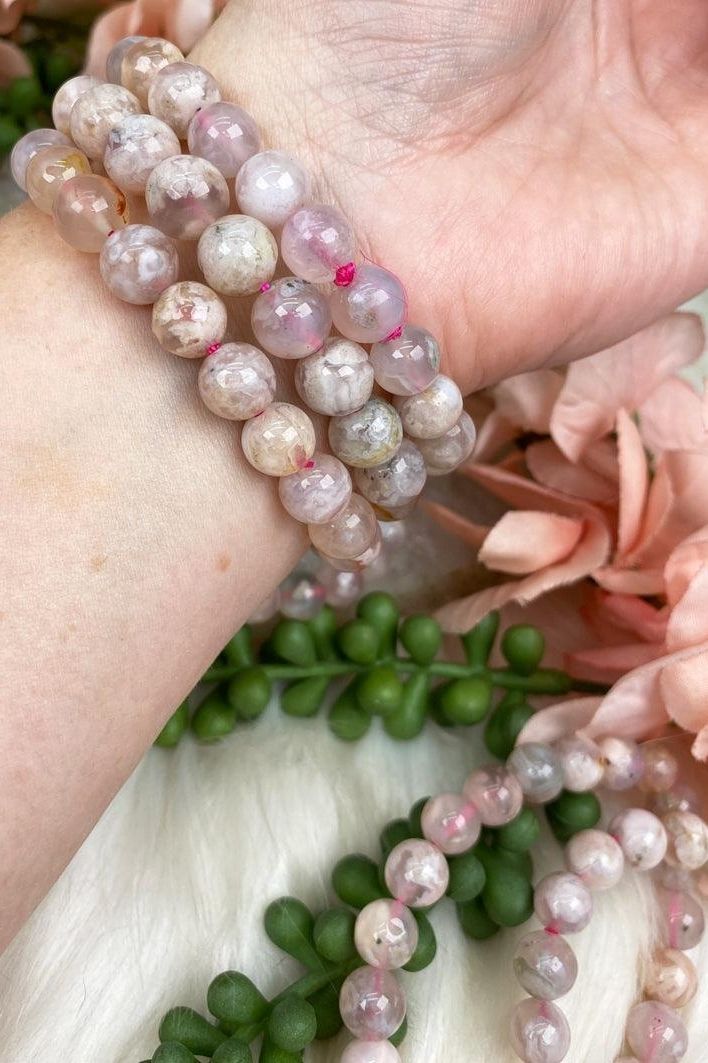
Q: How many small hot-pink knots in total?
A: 5